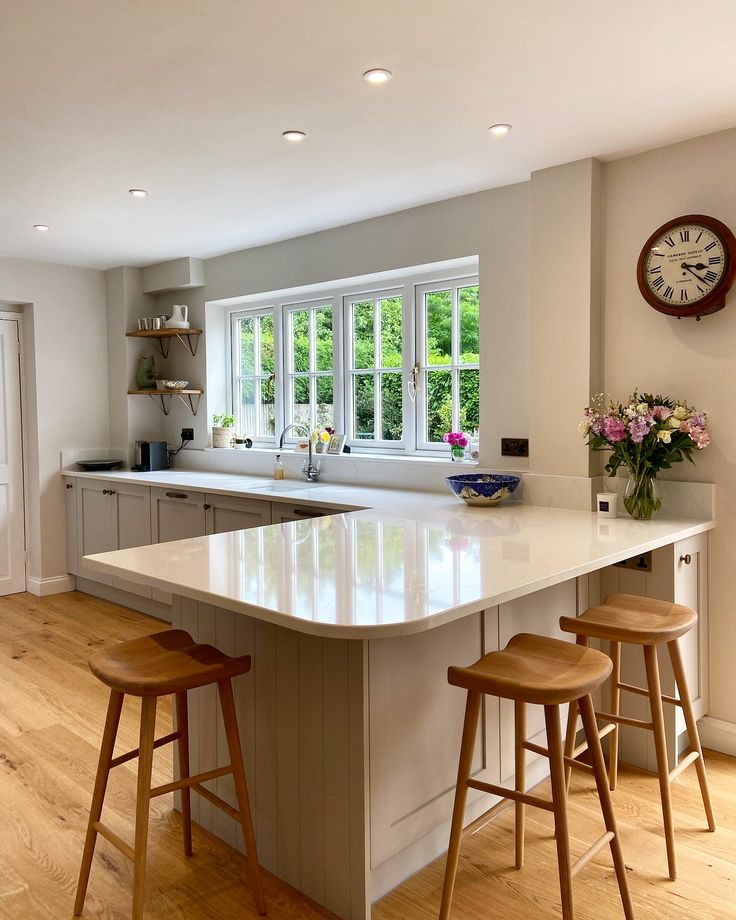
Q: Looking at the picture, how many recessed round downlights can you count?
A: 5